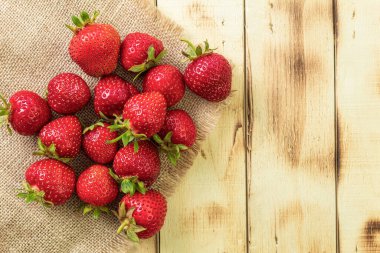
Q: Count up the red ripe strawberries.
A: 15